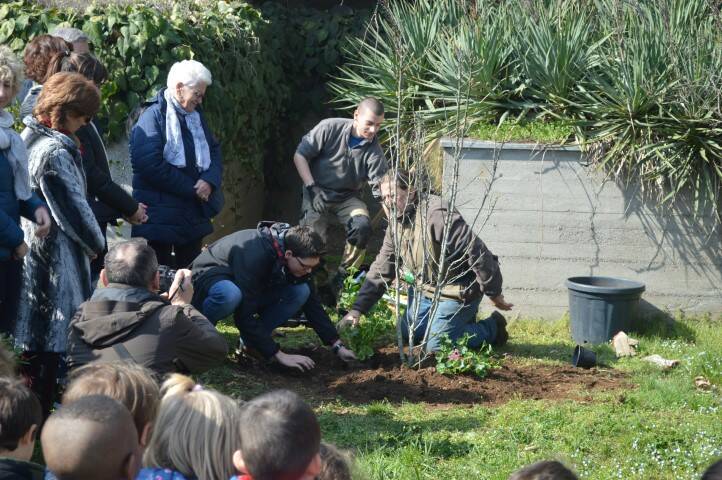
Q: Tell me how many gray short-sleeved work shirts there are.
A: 1